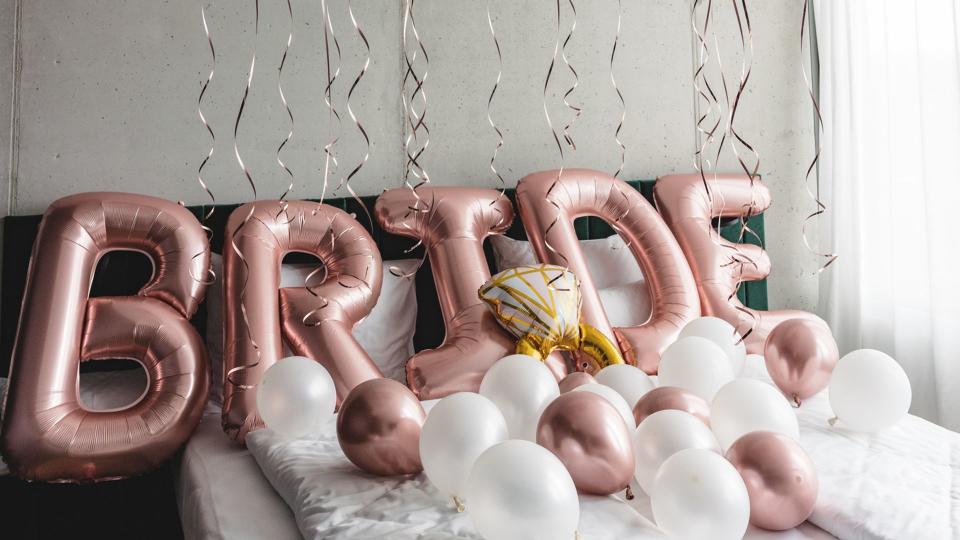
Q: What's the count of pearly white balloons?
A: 12